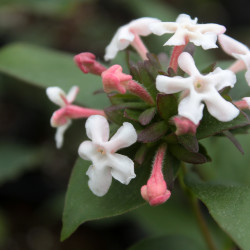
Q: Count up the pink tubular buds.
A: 4